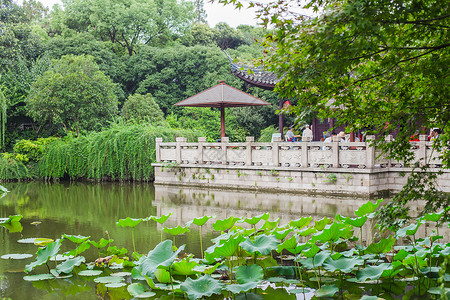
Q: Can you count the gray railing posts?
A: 11